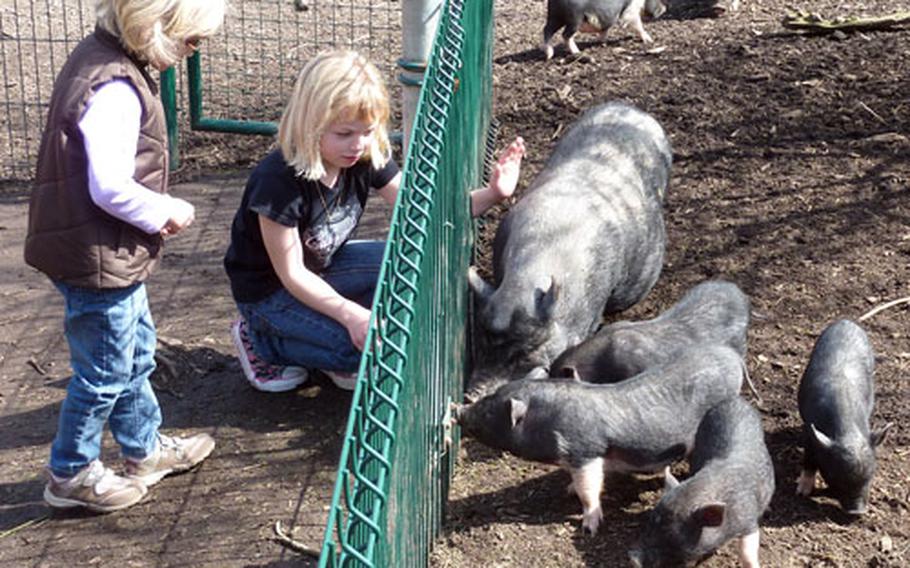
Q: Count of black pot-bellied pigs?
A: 6